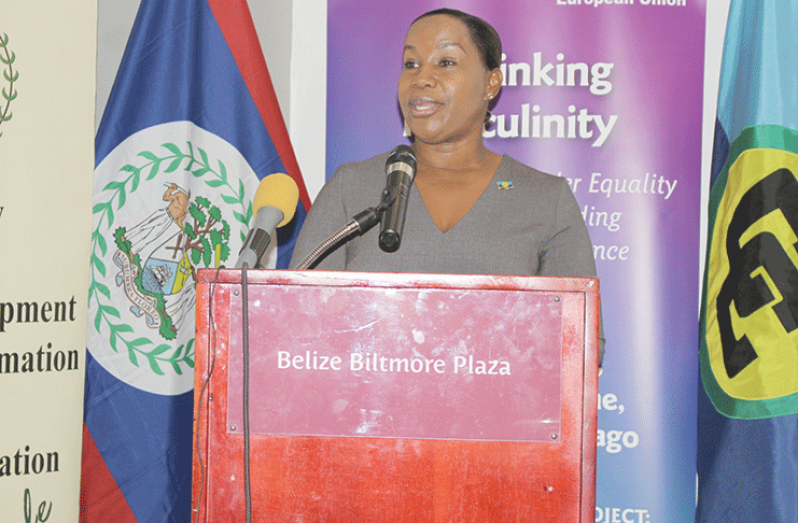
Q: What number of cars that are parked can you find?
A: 0